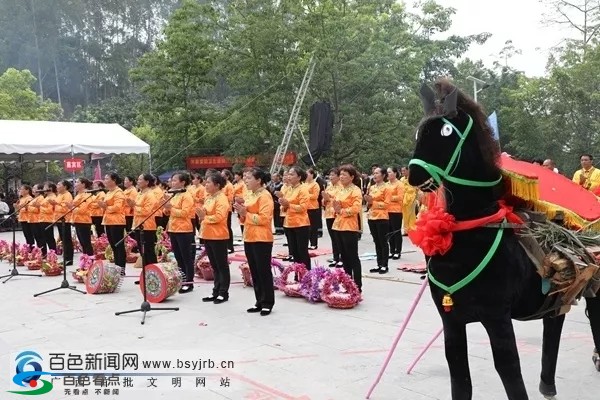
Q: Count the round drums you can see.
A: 2